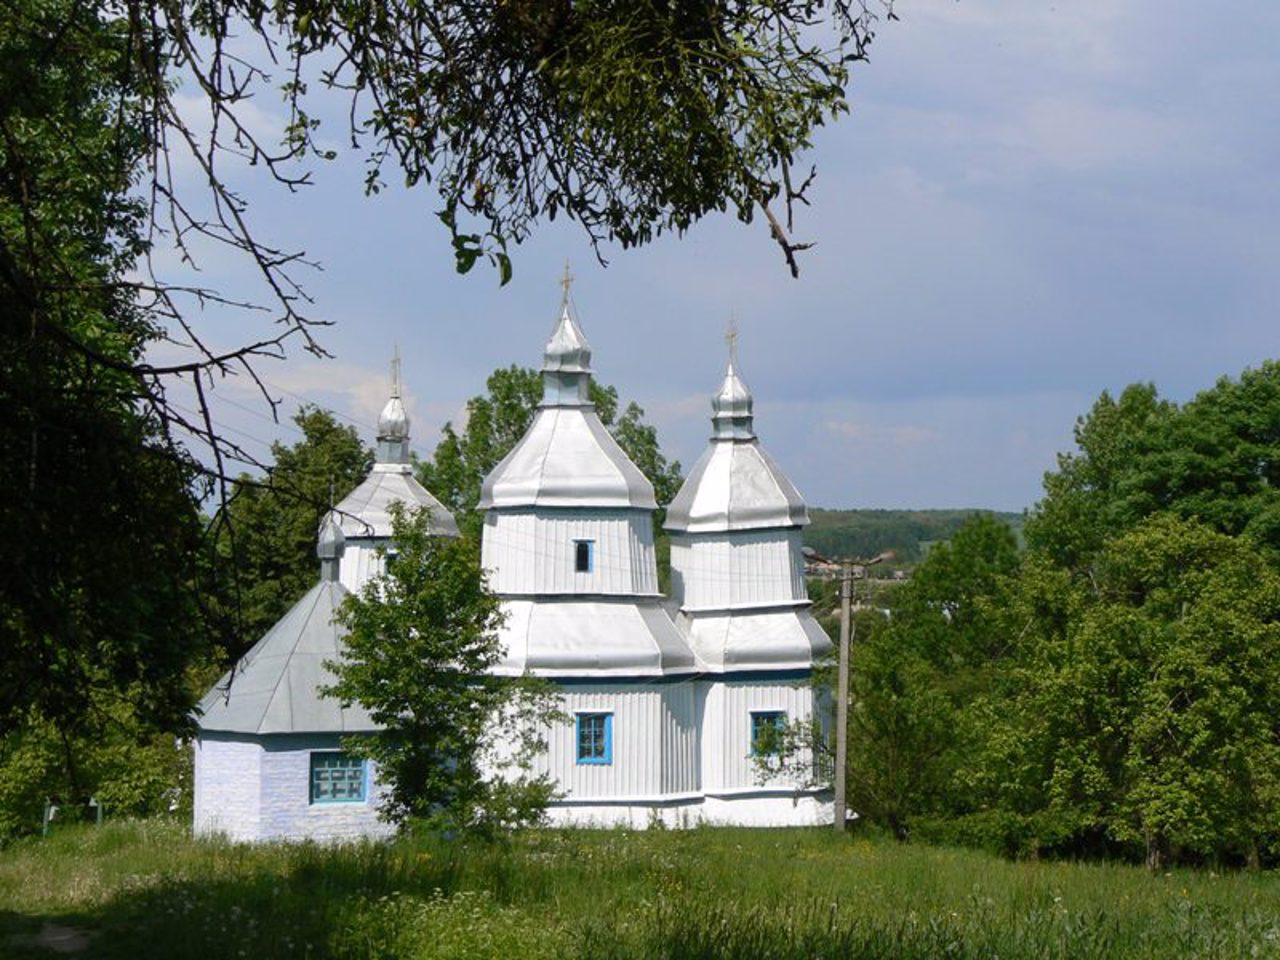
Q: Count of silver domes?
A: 4